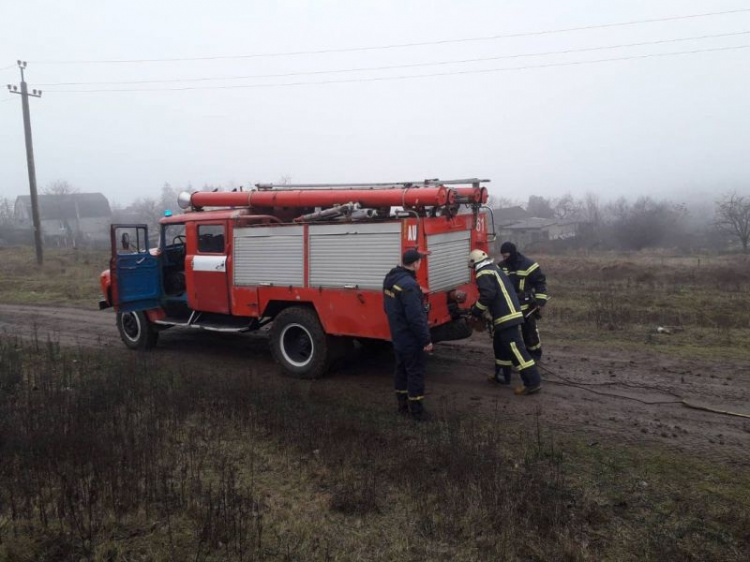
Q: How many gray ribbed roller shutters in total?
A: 3